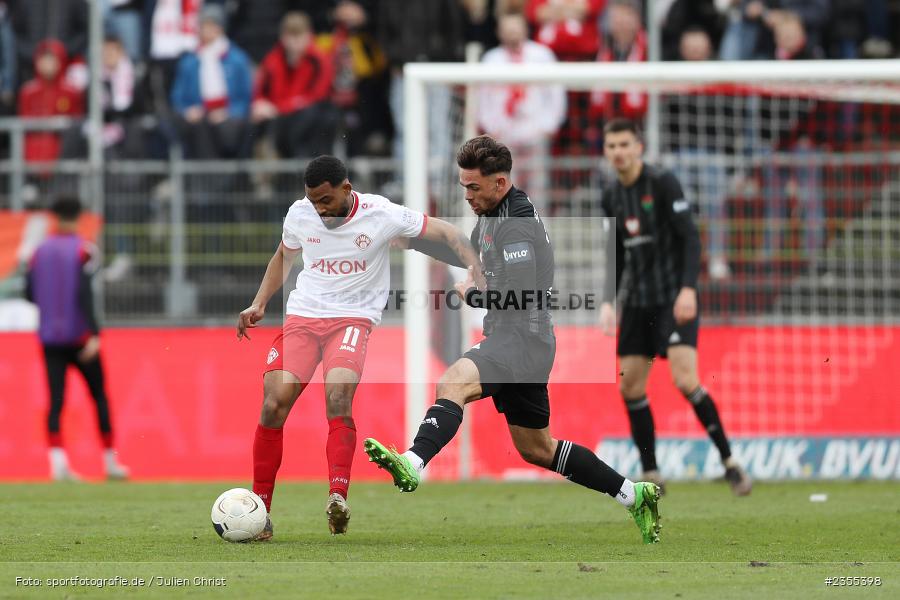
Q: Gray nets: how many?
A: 1